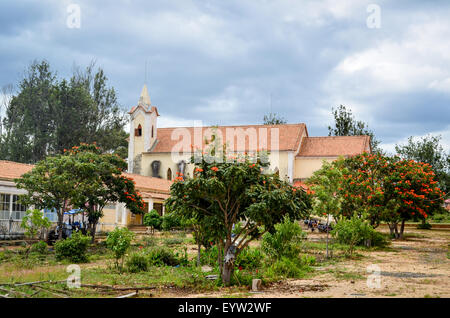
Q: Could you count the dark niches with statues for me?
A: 2